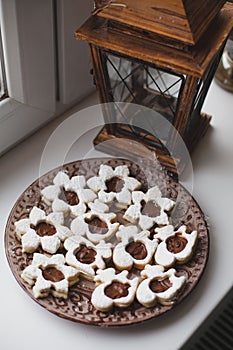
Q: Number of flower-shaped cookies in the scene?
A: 5